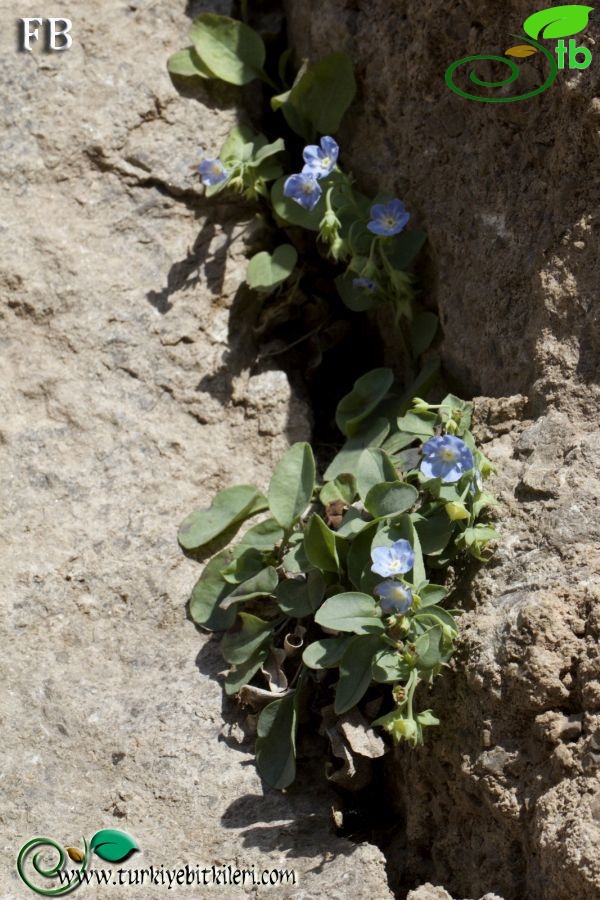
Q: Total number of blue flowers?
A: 8